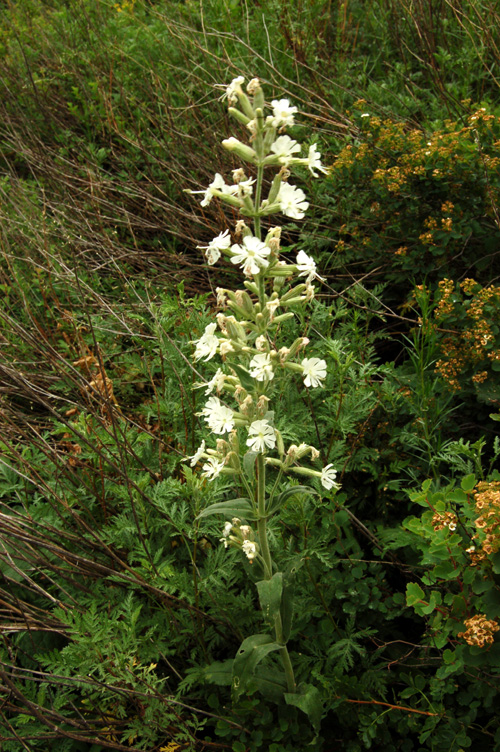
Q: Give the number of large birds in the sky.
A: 0